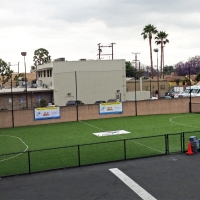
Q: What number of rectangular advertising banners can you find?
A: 2